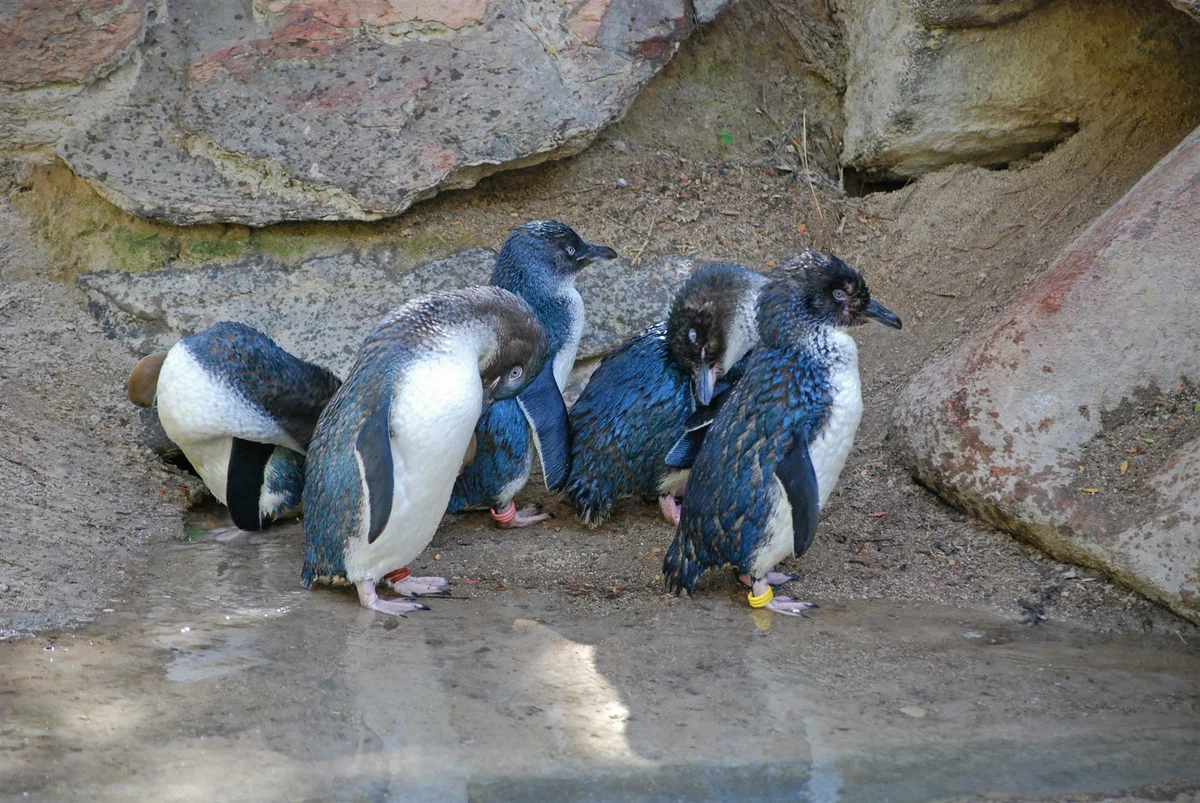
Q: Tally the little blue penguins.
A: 5